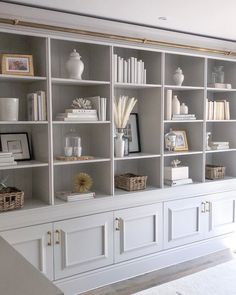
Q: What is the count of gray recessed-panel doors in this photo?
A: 5